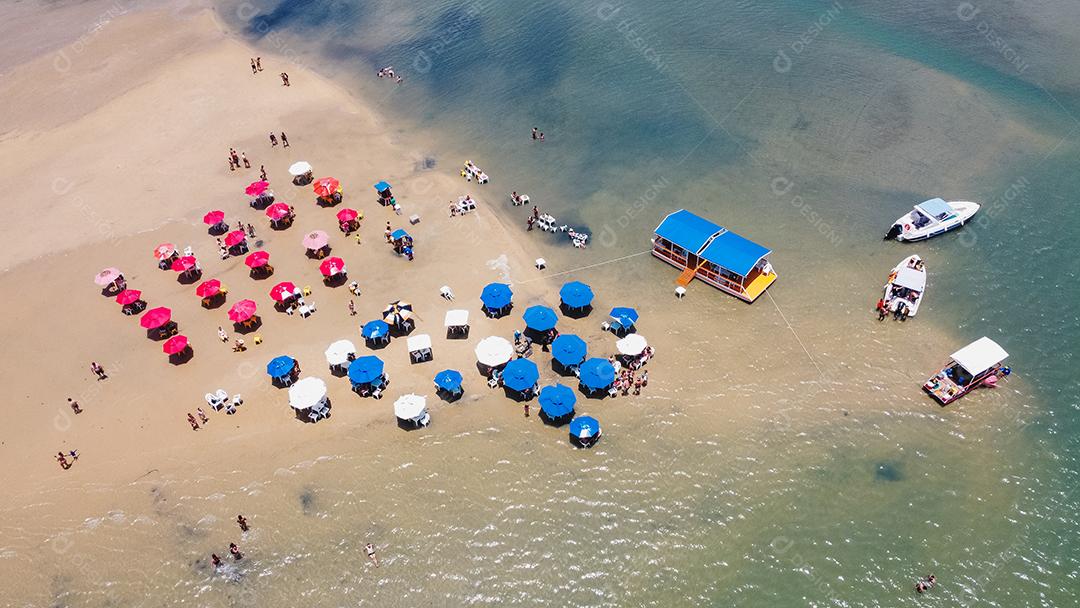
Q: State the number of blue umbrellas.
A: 13